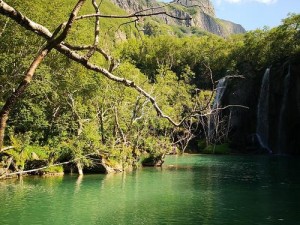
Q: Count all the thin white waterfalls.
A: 3